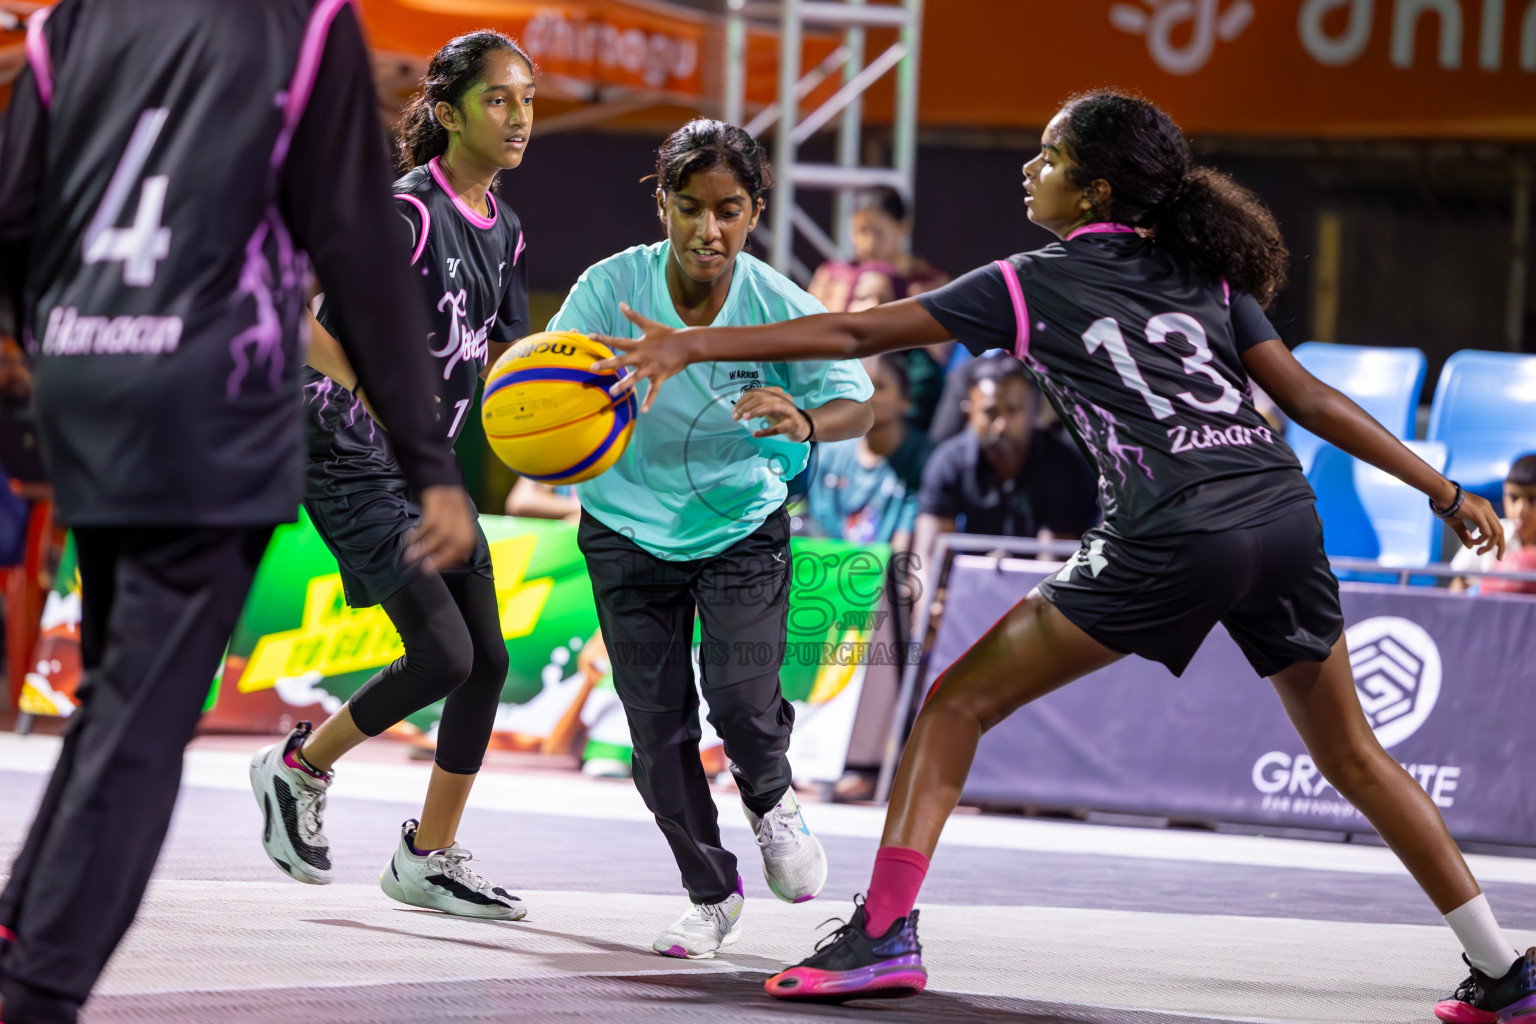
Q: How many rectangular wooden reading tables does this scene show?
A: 0